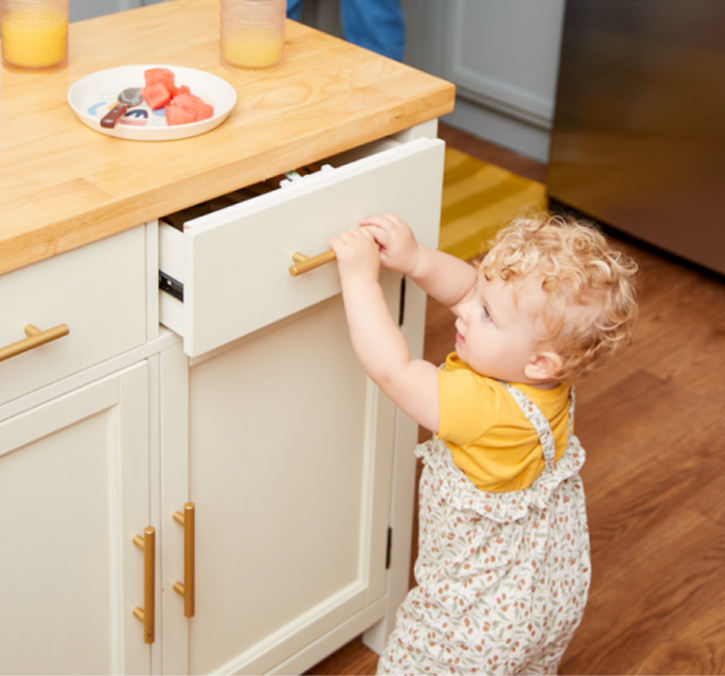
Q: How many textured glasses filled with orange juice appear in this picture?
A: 2